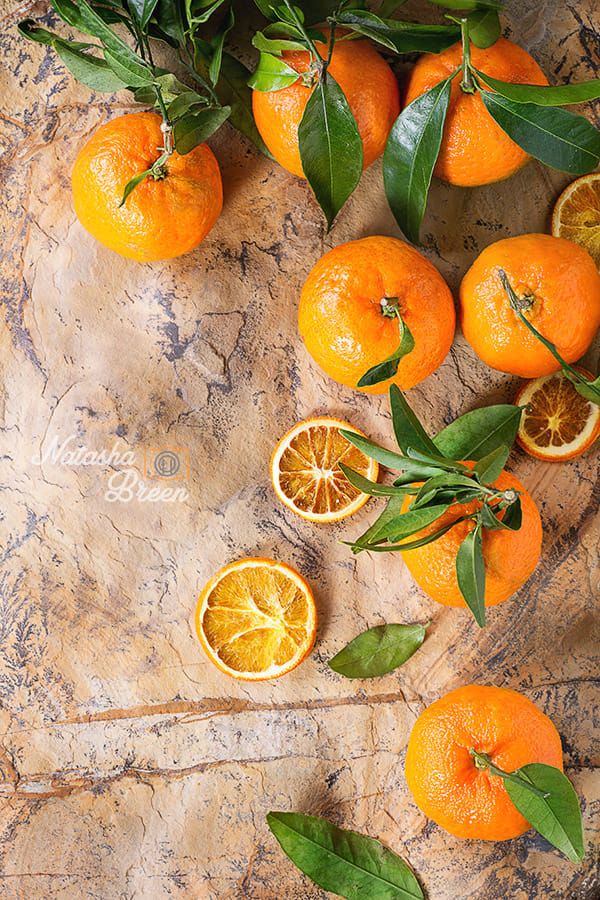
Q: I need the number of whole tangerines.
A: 7